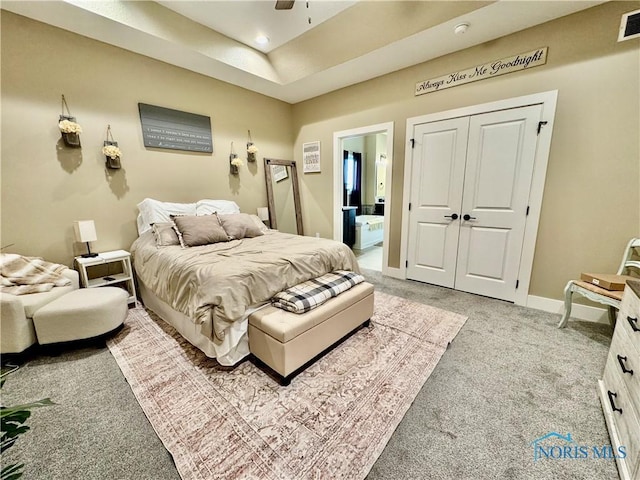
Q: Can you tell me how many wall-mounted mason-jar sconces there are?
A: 4